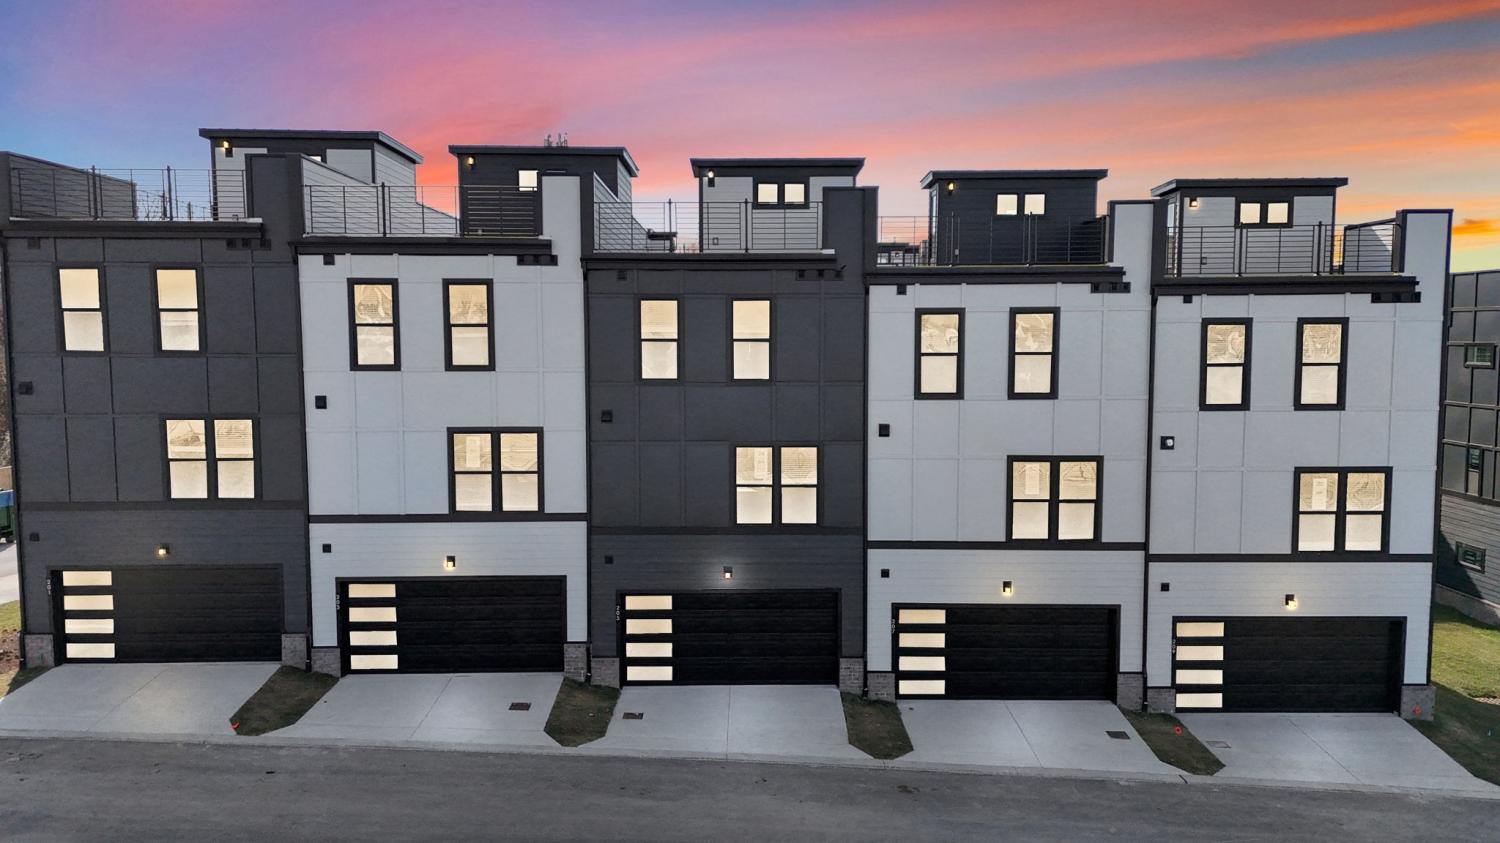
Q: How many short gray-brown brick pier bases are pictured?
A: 10